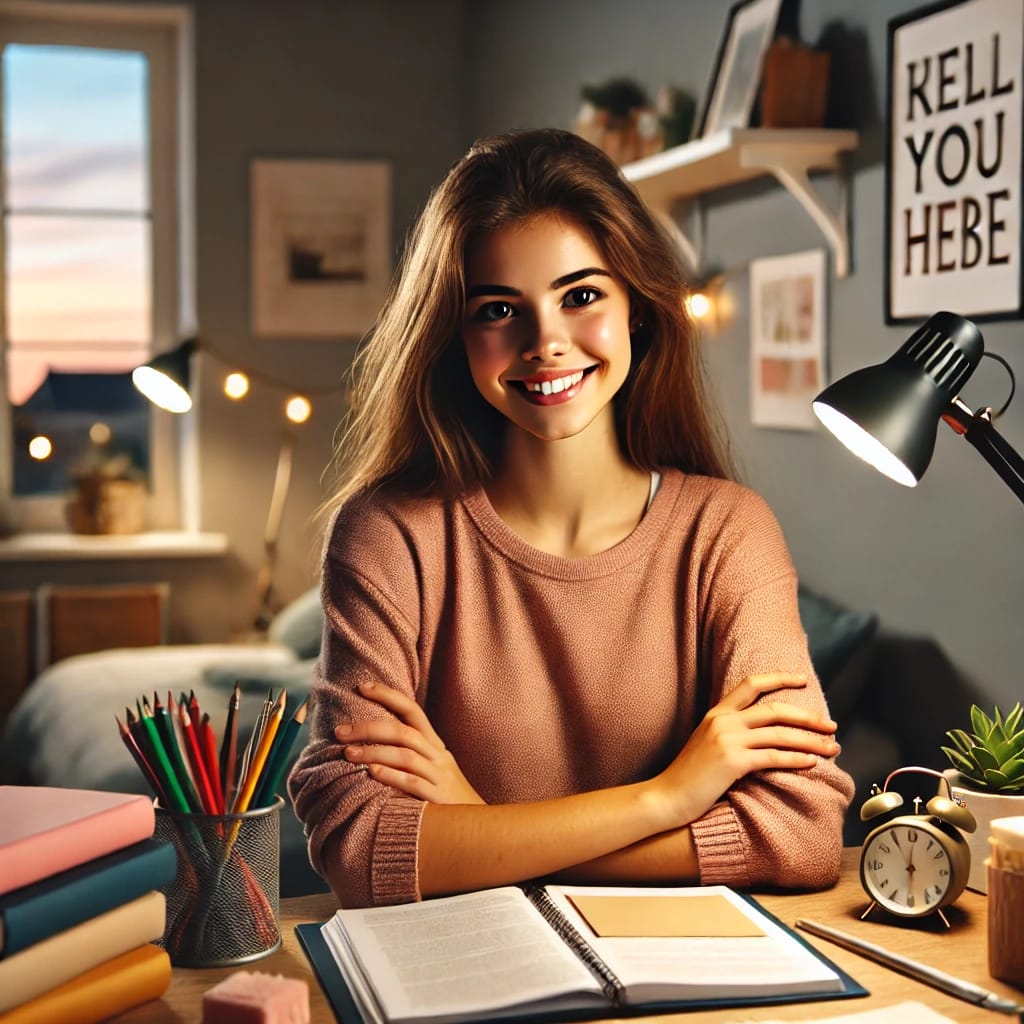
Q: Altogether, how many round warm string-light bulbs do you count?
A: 5